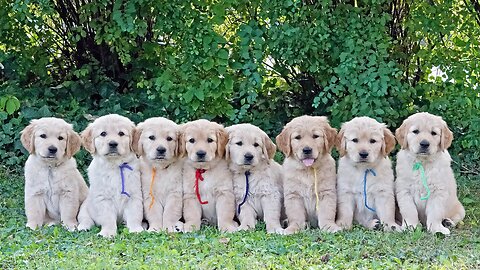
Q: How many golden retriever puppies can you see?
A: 8